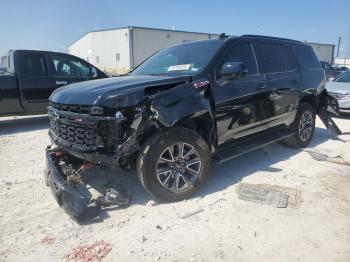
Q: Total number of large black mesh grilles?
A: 1